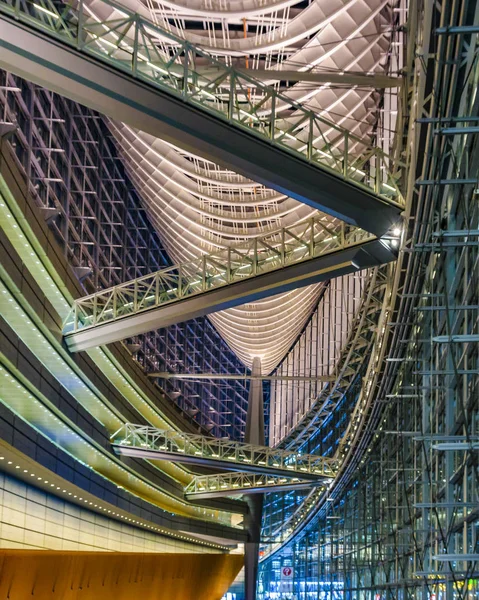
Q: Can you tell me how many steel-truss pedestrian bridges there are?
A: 4